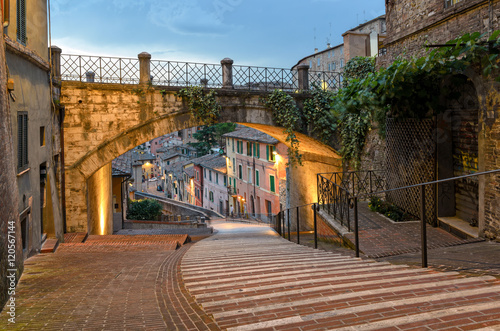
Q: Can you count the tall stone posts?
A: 4